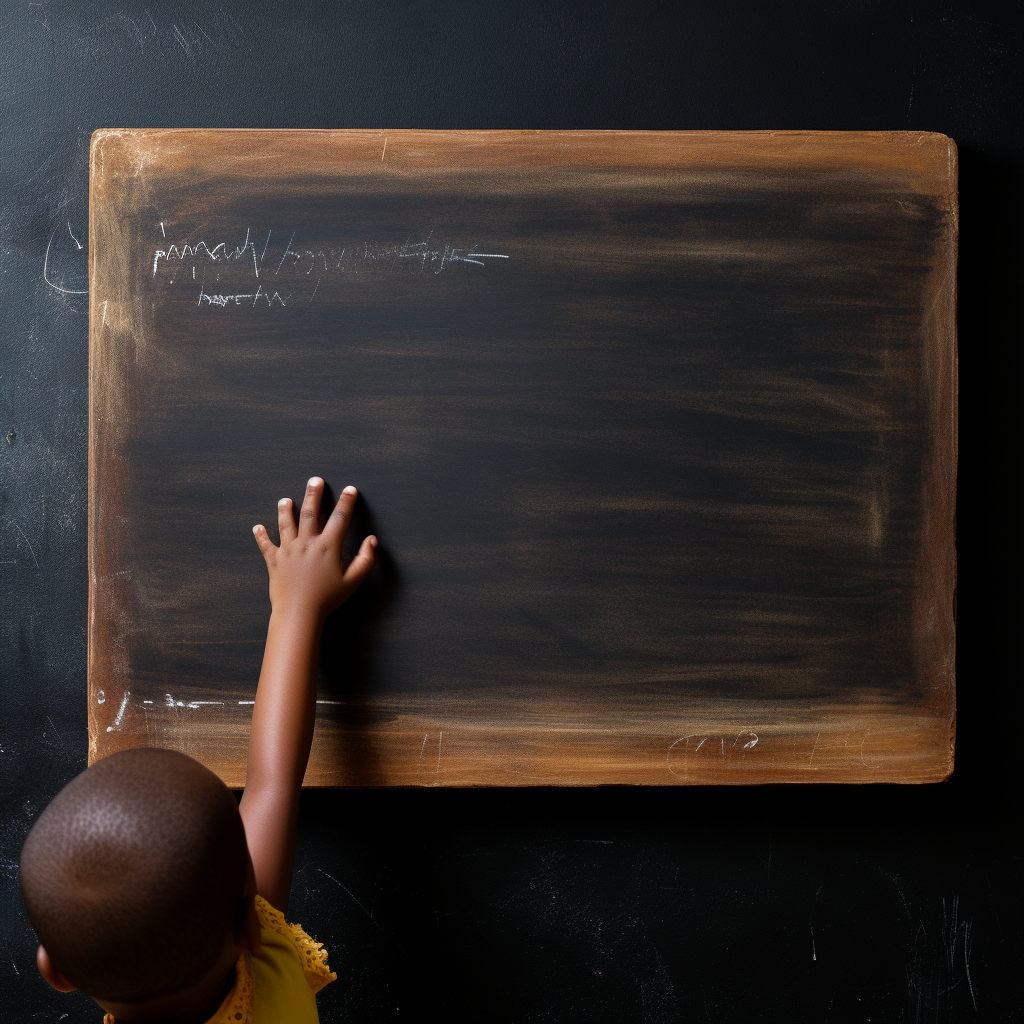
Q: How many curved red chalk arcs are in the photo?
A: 0